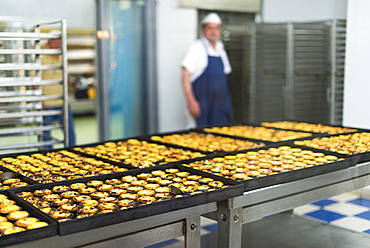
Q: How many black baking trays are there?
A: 10